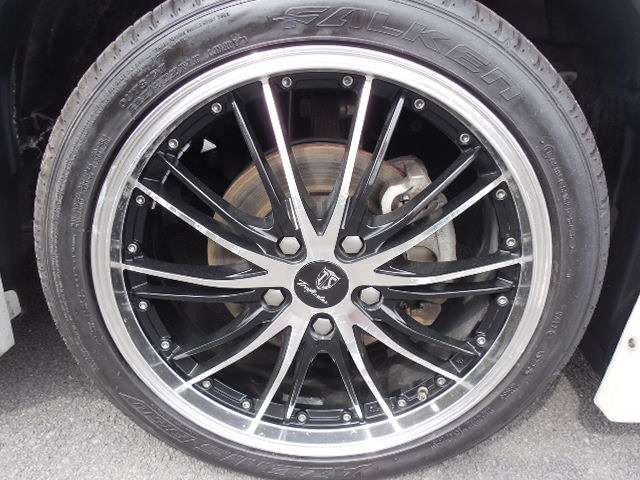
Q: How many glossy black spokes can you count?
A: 10